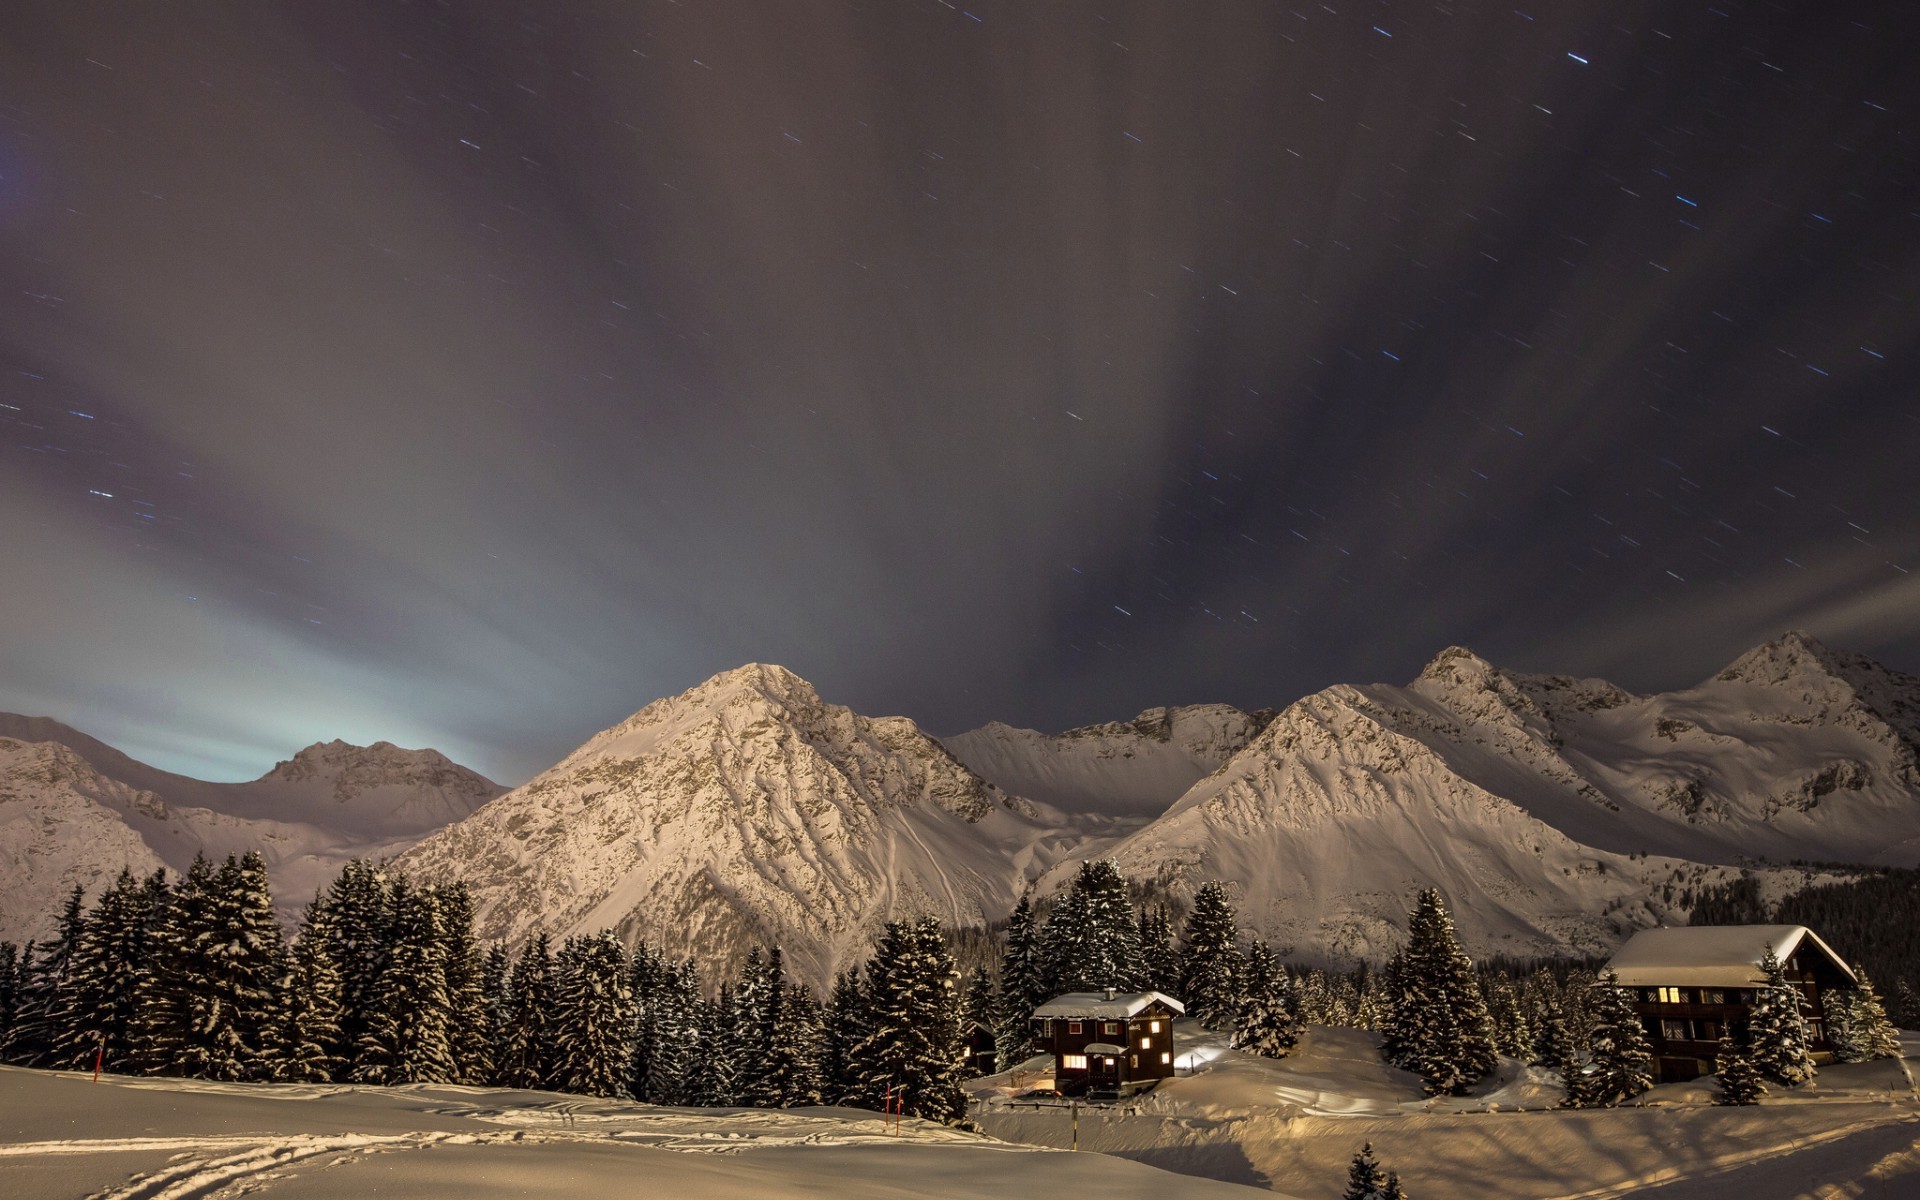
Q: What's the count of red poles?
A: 3